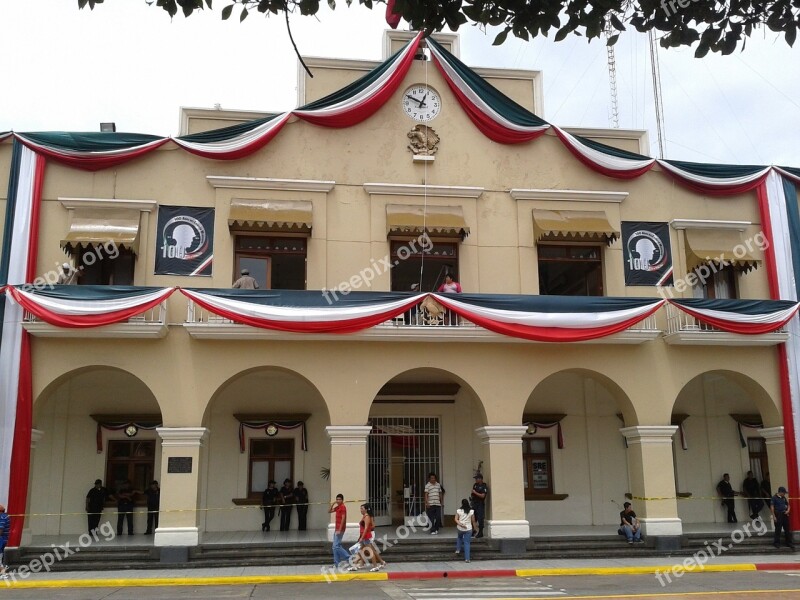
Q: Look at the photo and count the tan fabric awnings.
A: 5